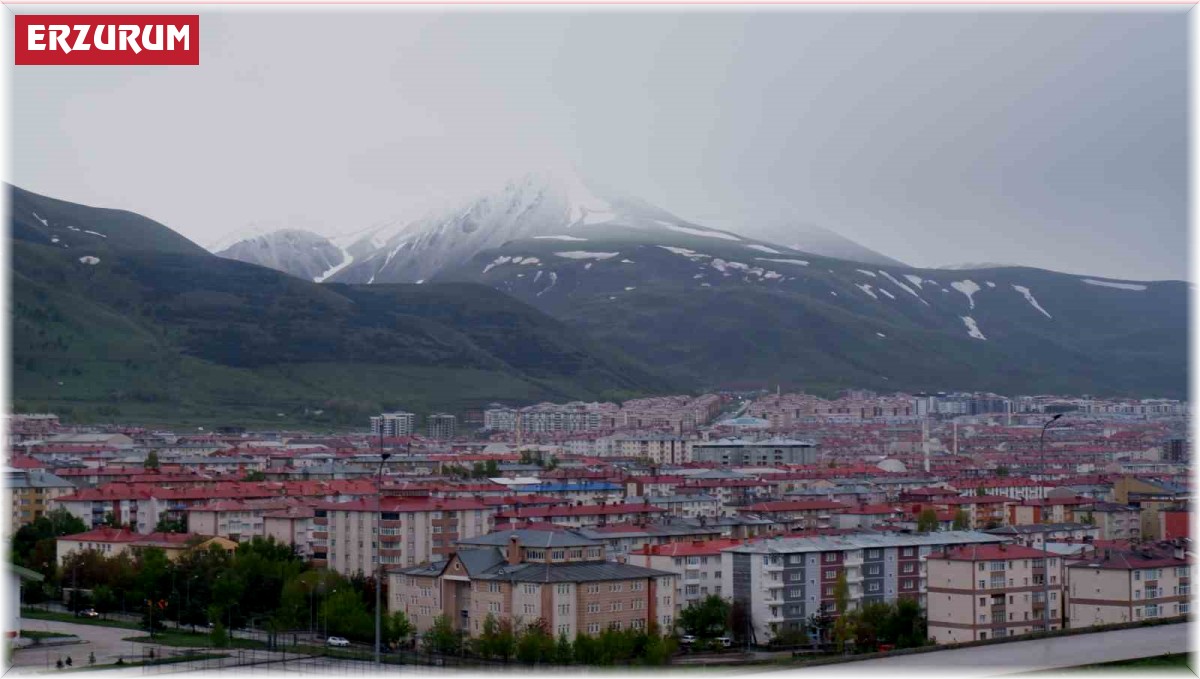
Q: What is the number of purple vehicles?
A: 0